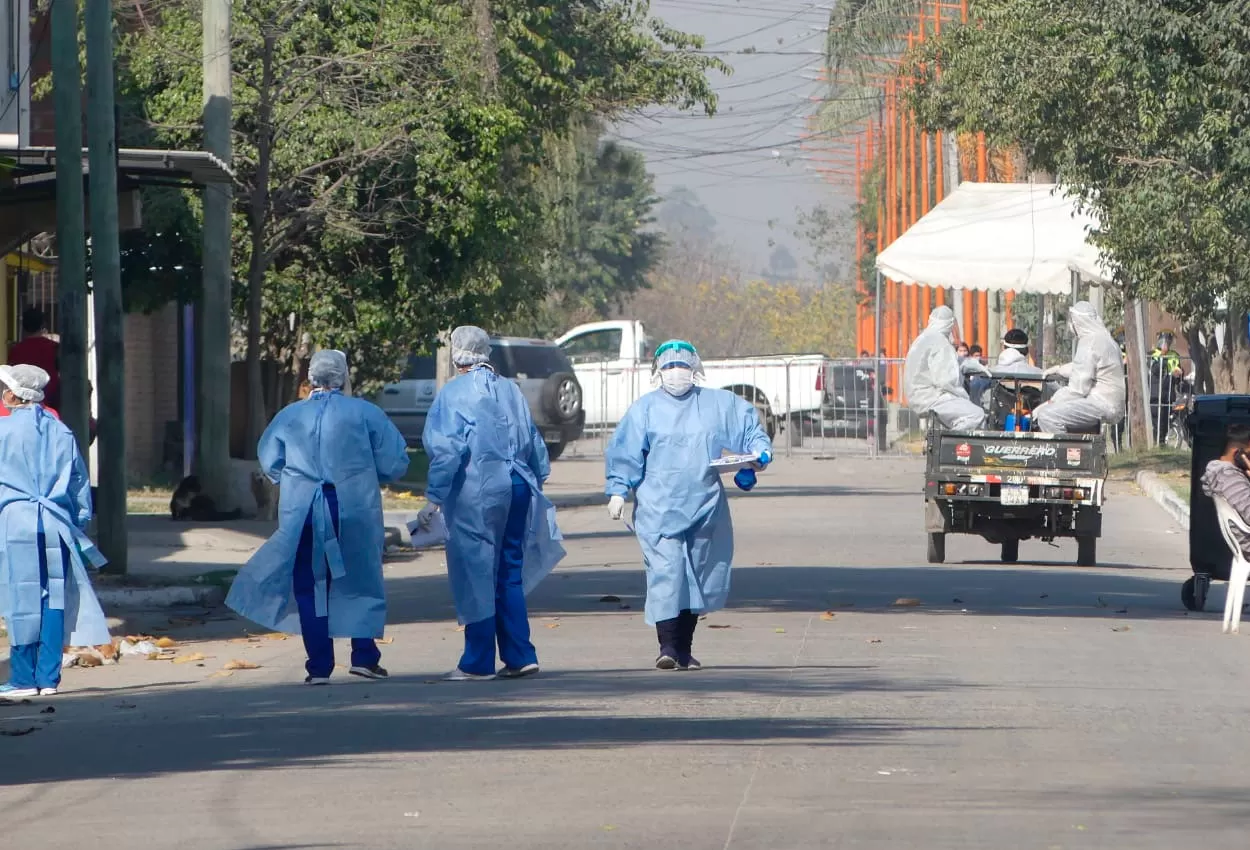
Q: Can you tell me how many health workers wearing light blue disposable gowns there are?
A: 4